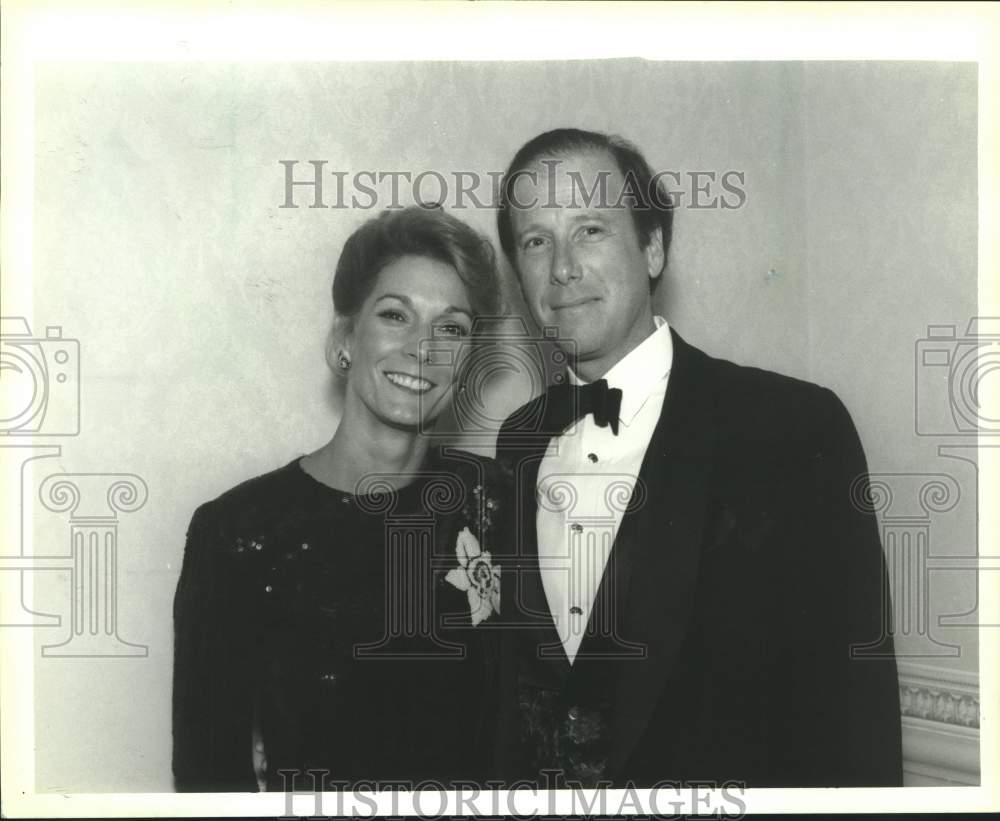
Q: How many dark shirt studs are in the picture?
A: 3